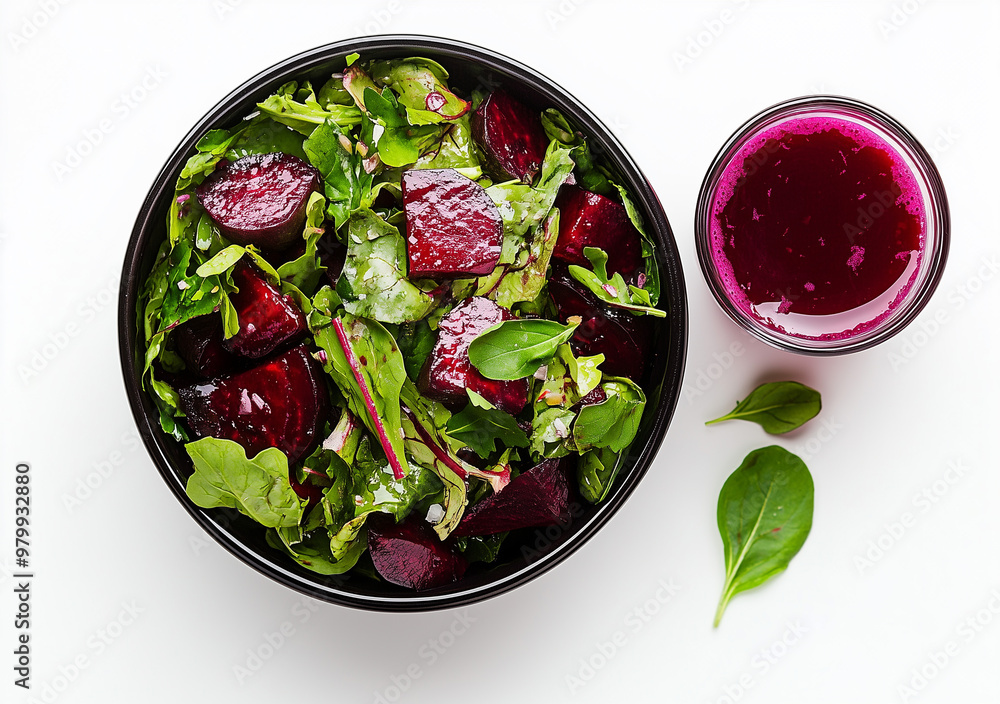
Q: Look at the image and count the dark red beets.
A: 11